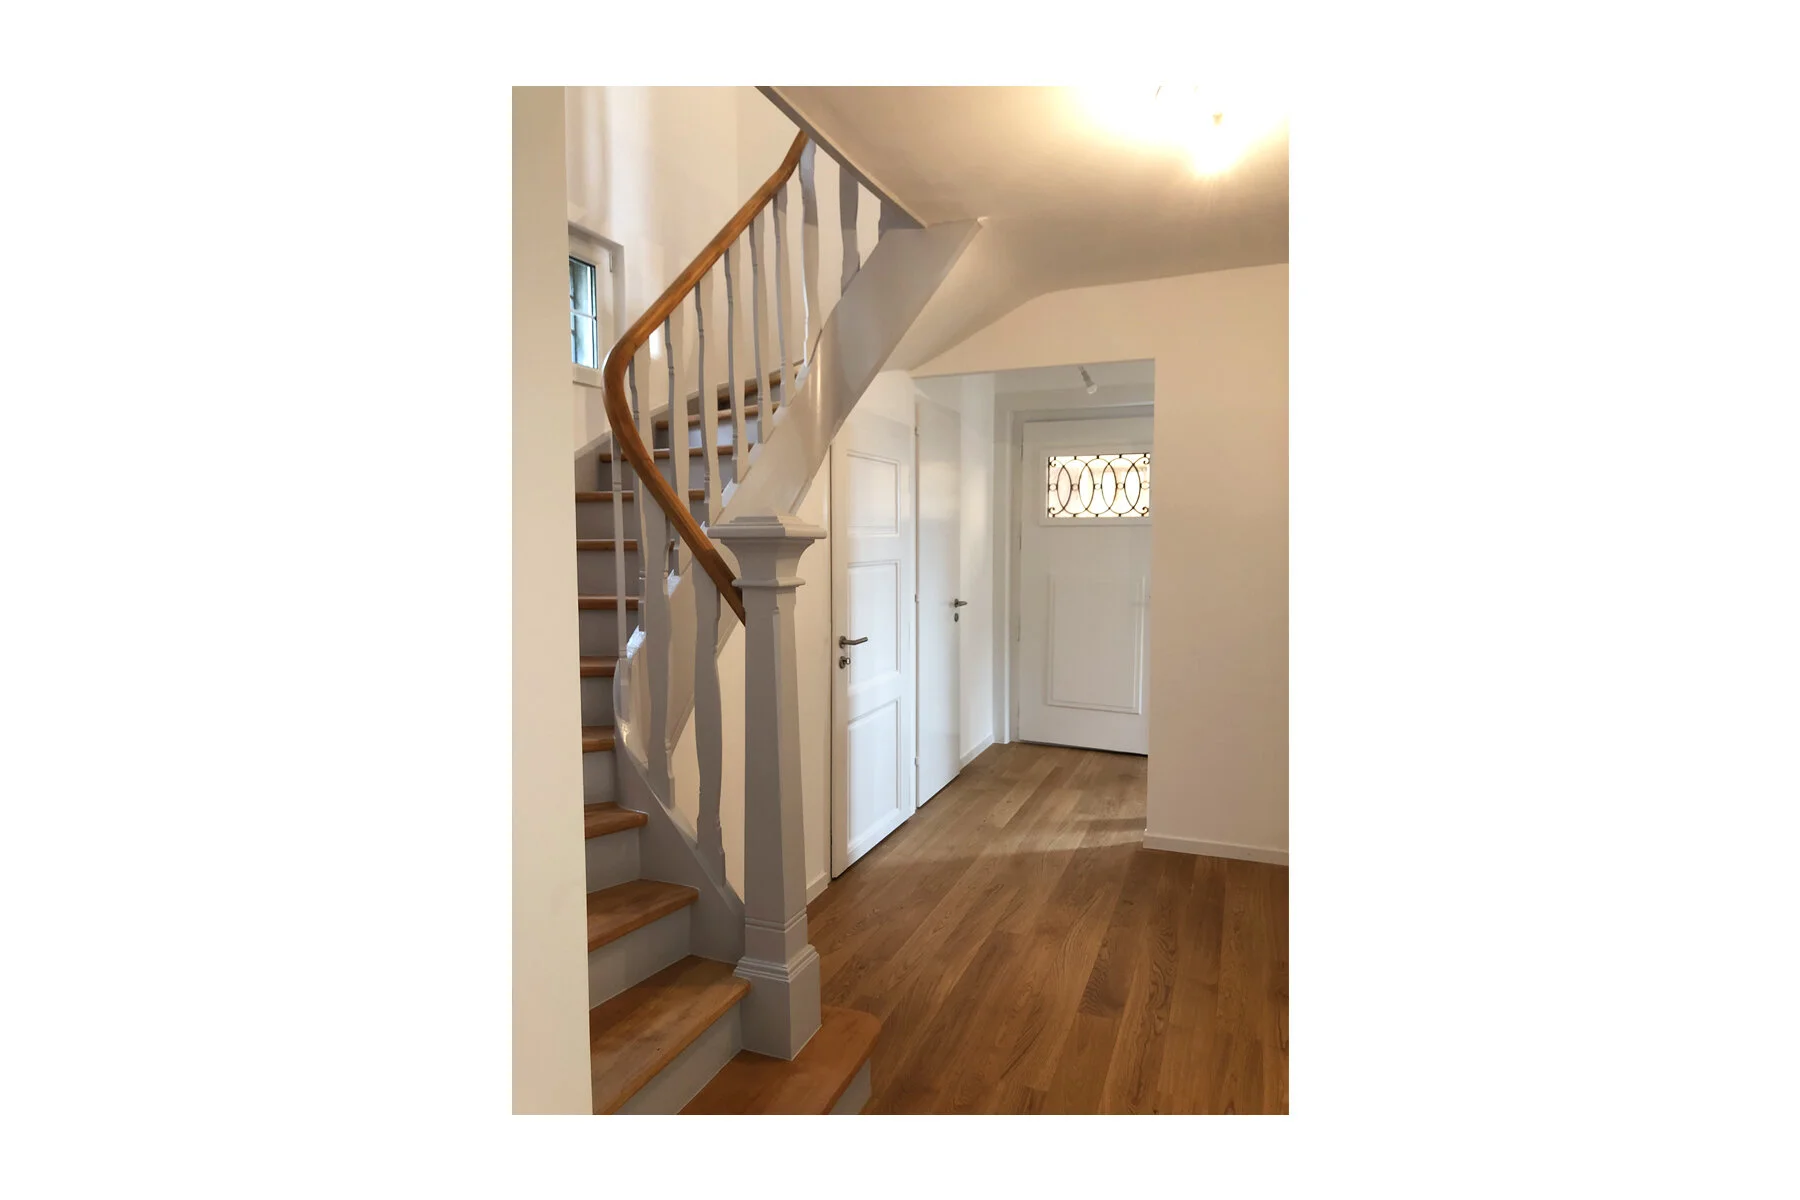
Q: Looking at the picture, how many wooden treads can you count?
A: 12